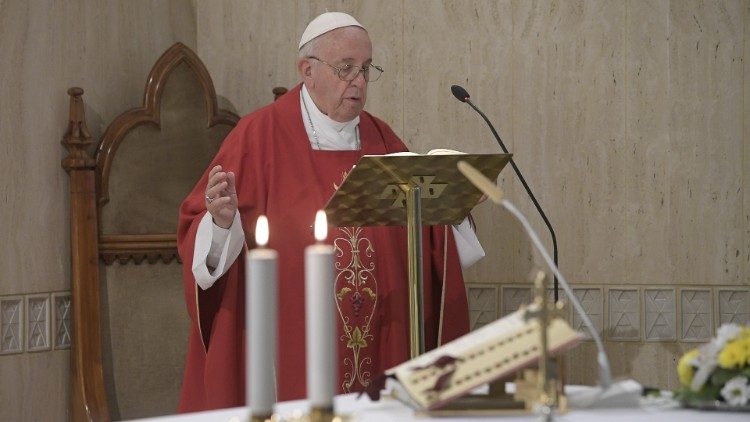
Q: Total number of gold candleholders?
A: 2